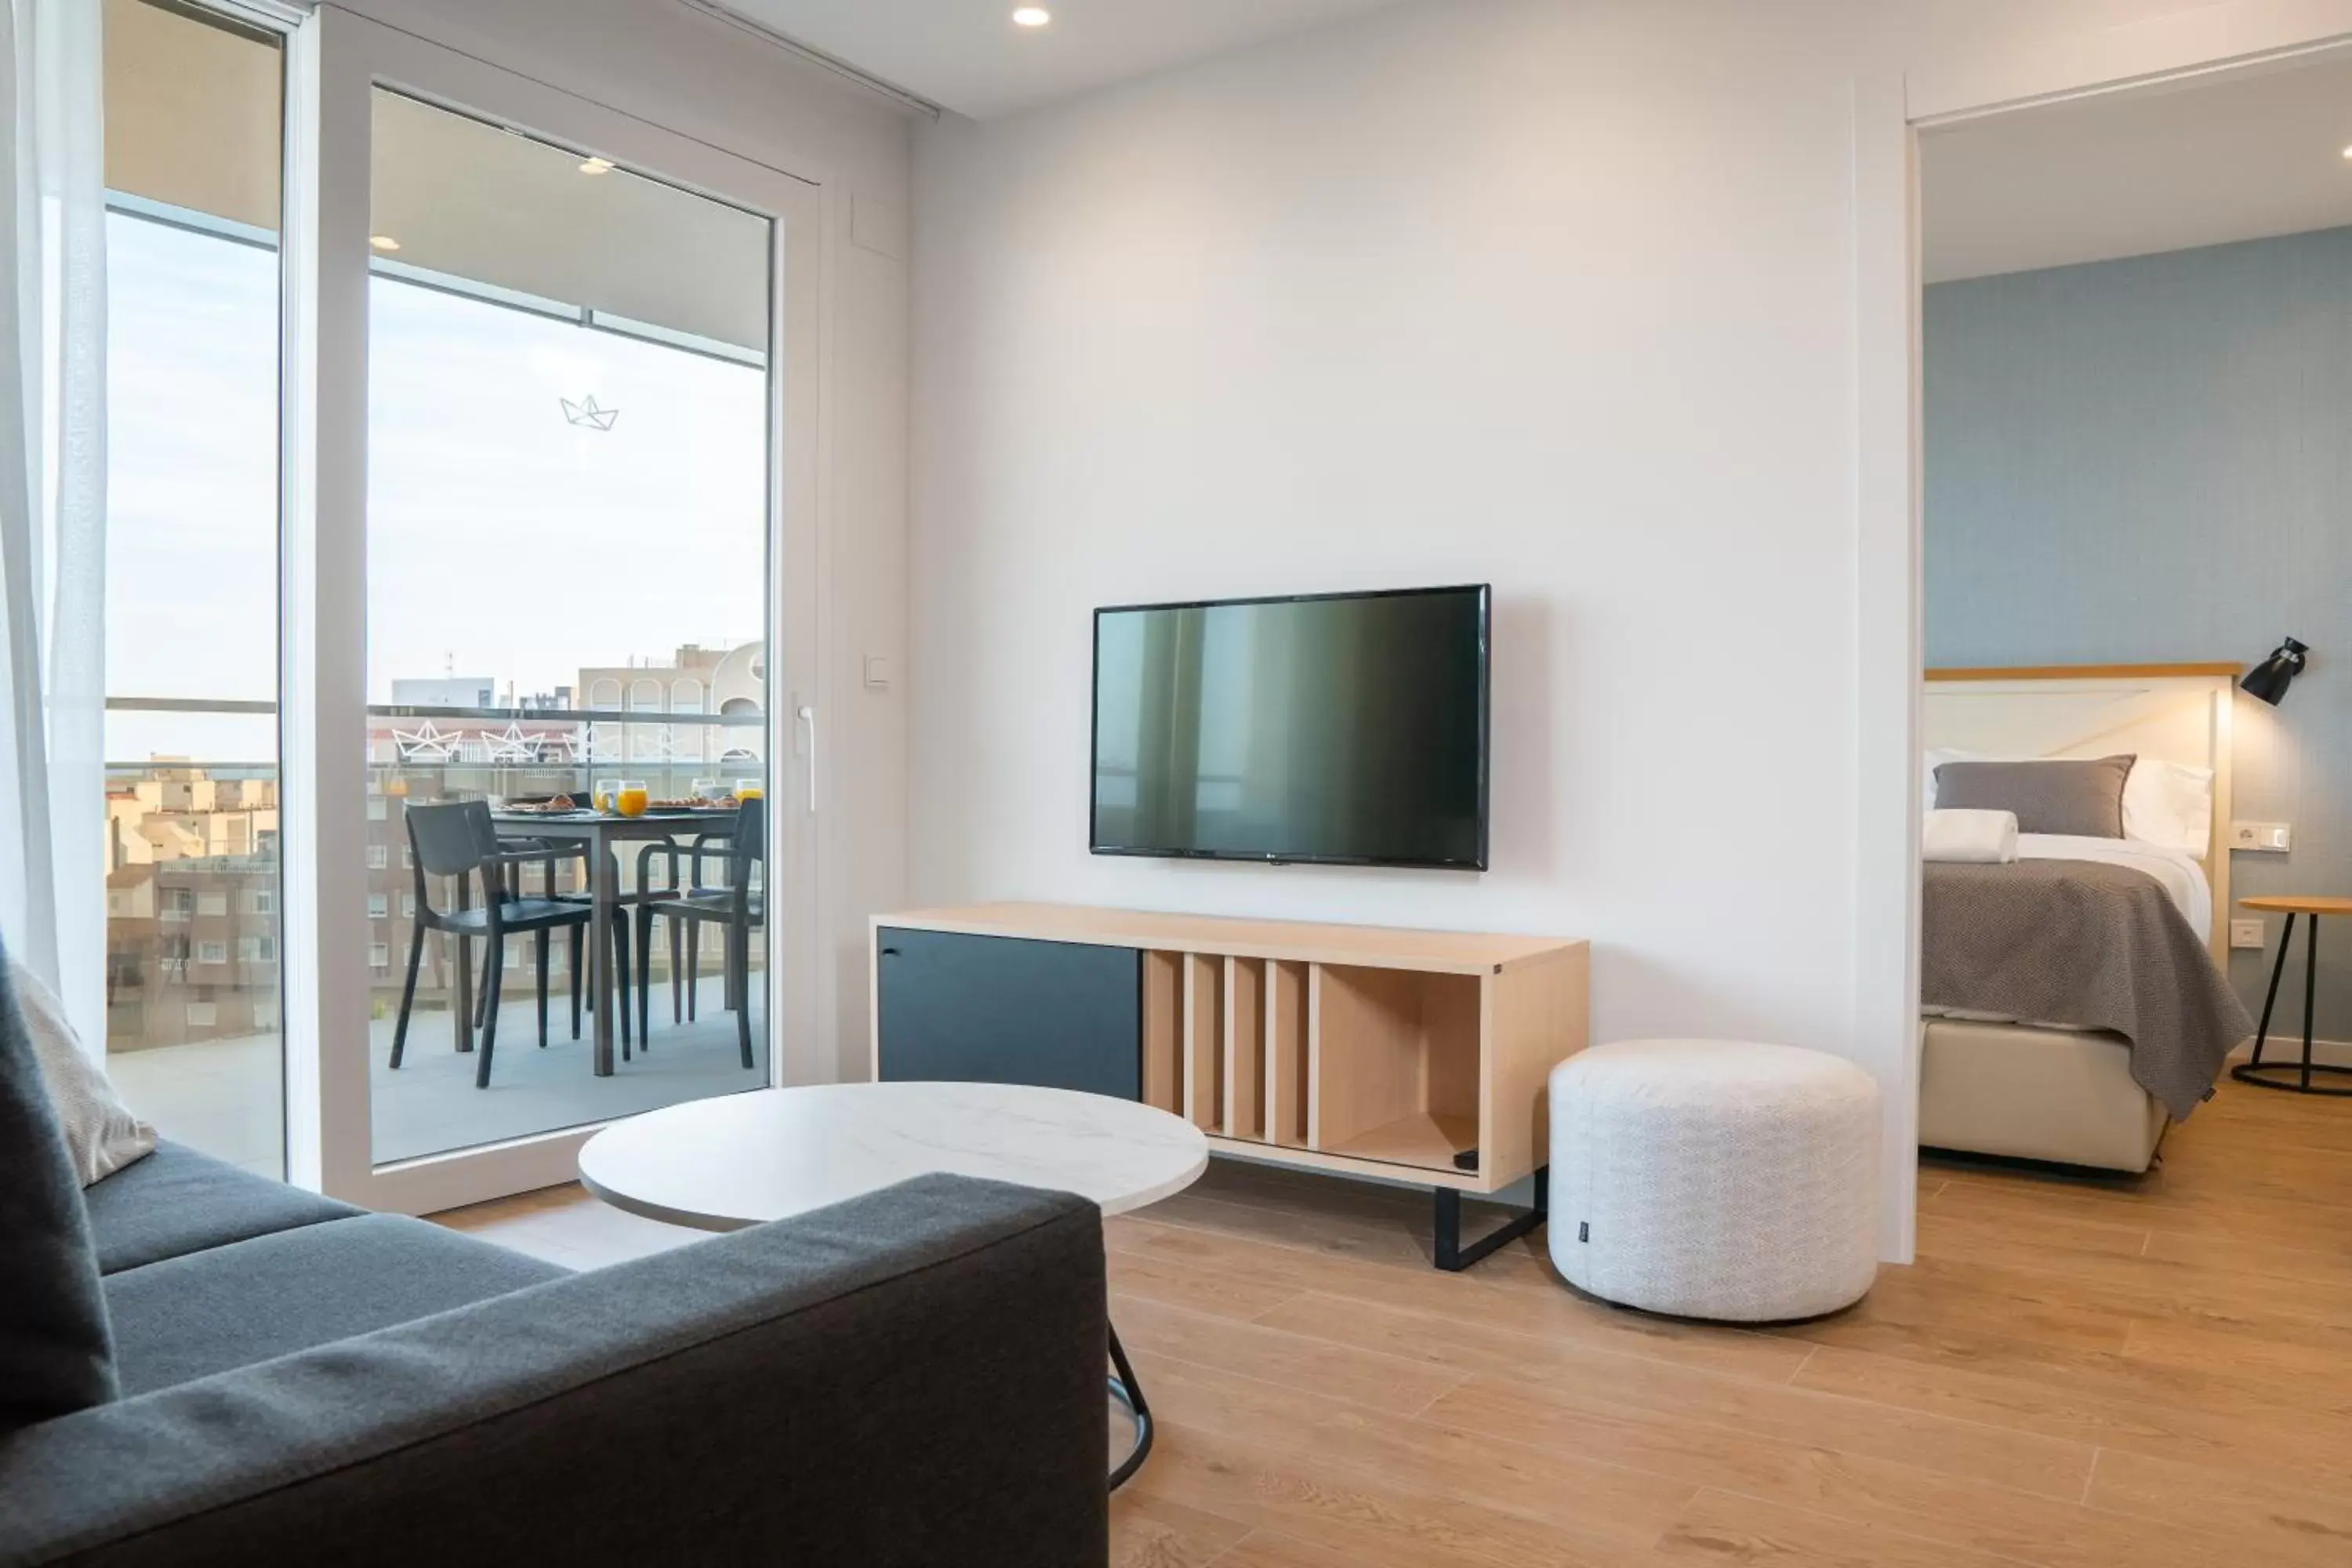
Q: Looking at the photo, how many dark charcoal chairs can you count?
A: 4